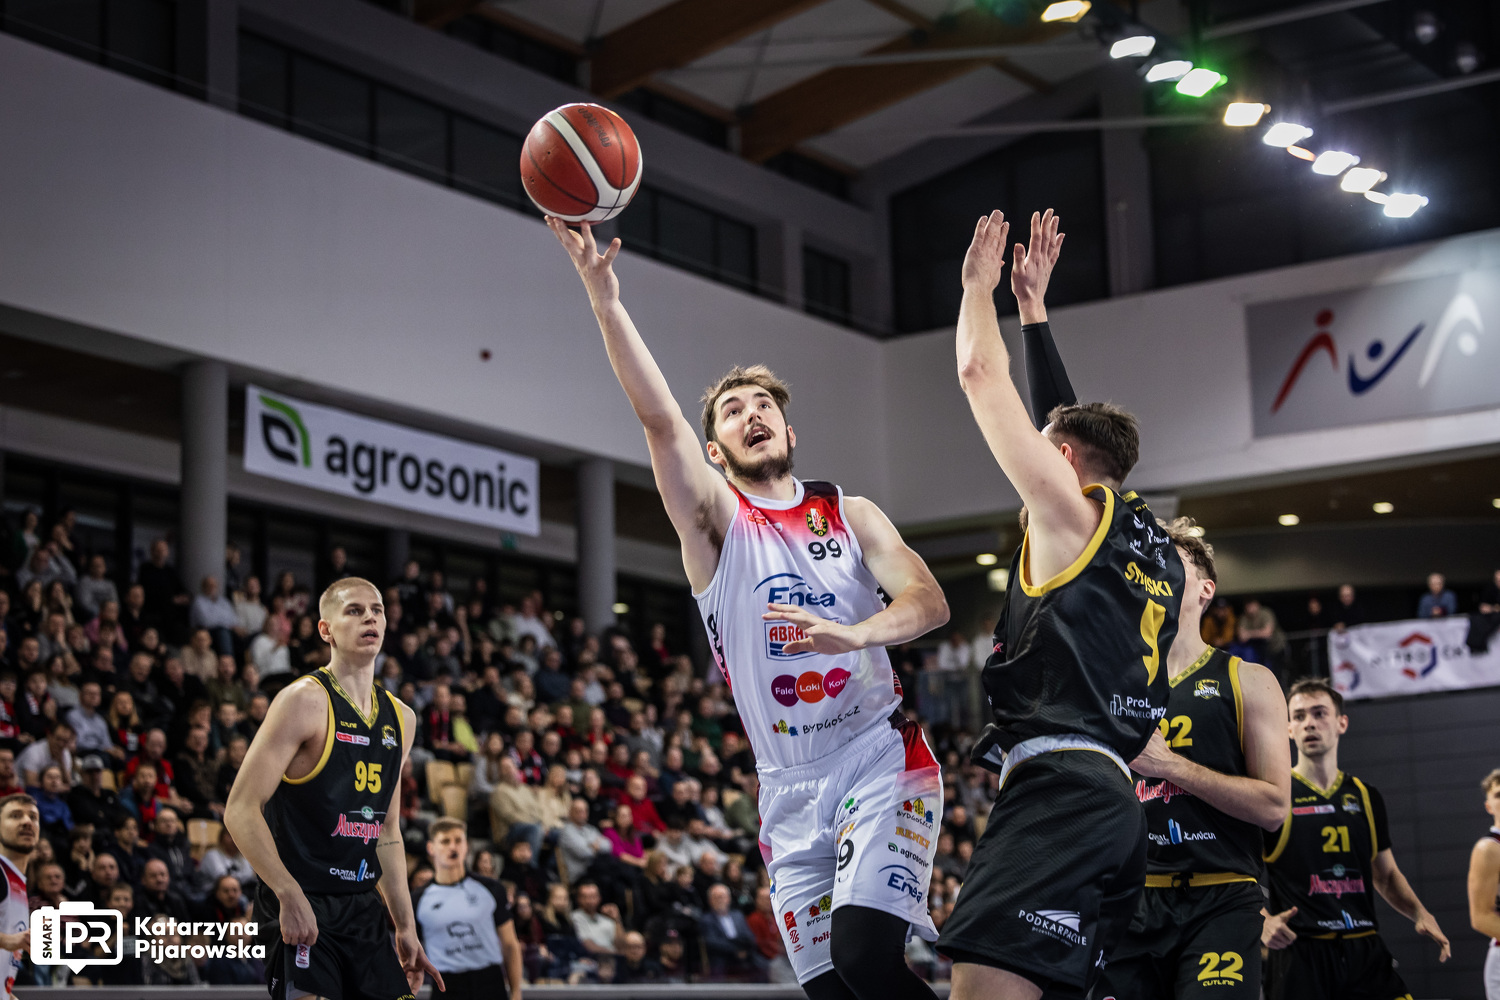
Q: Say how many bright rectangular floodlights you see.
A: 9